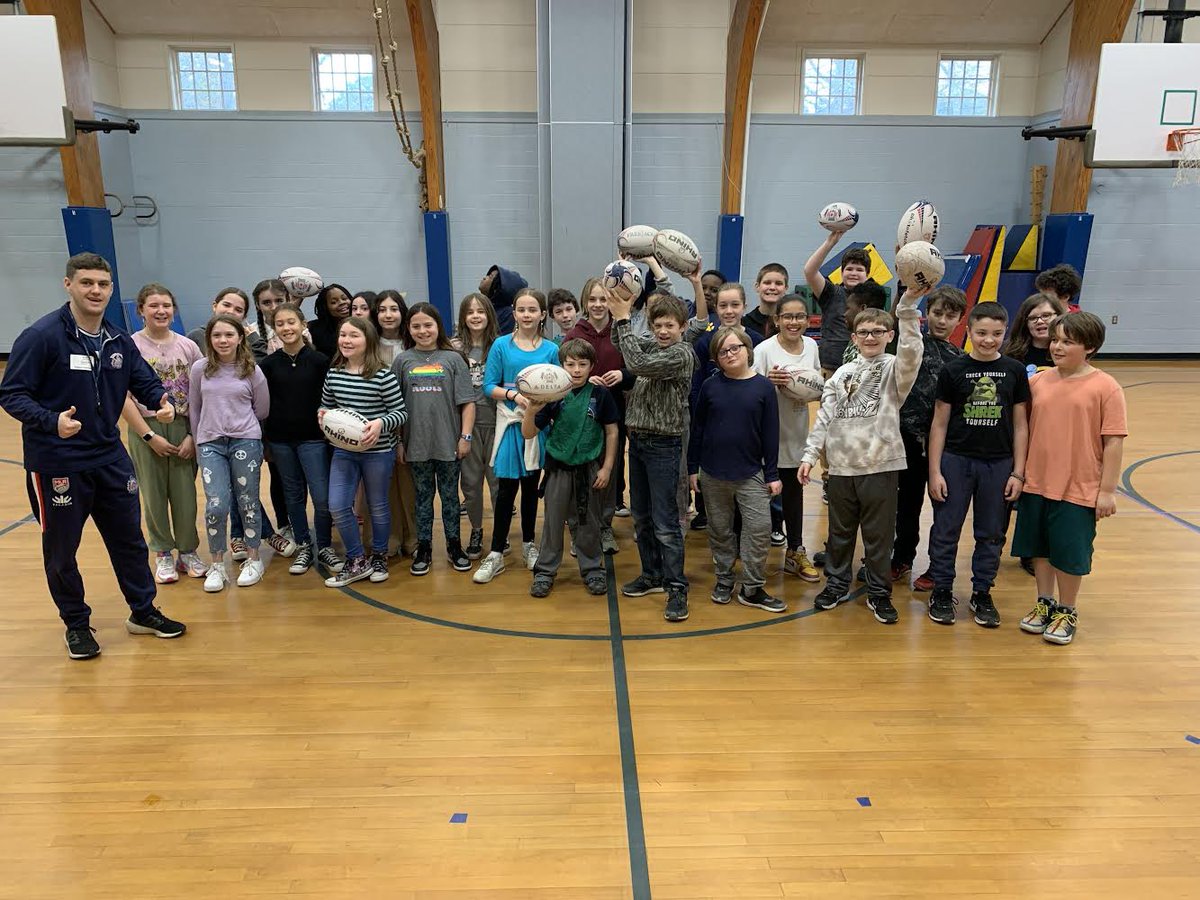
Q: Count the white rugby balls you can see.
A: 10